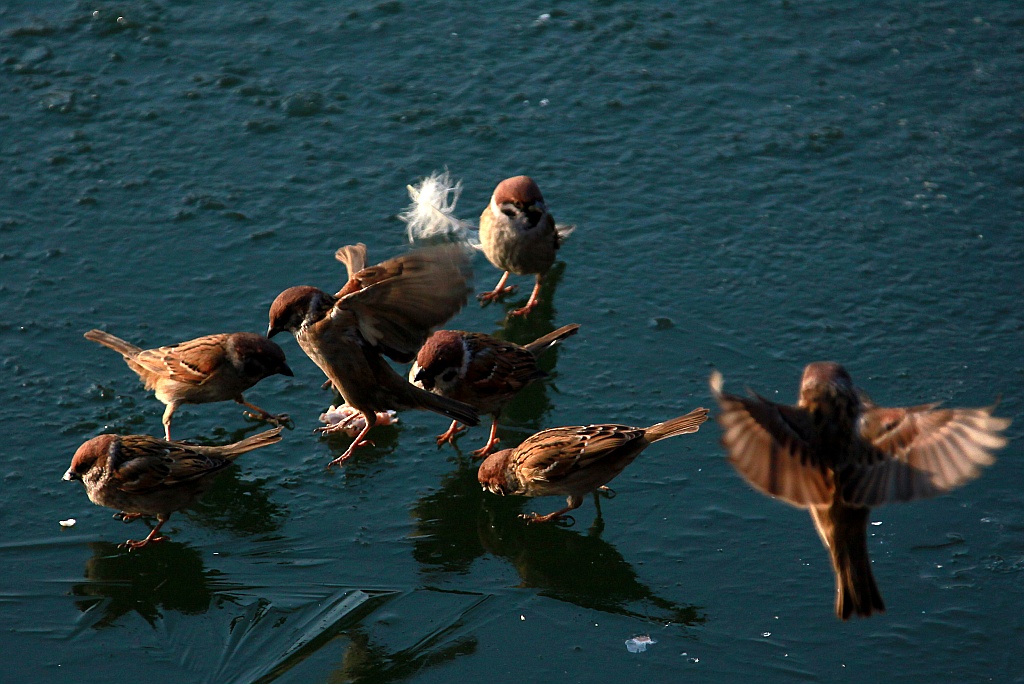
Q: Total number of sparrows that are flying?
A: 2